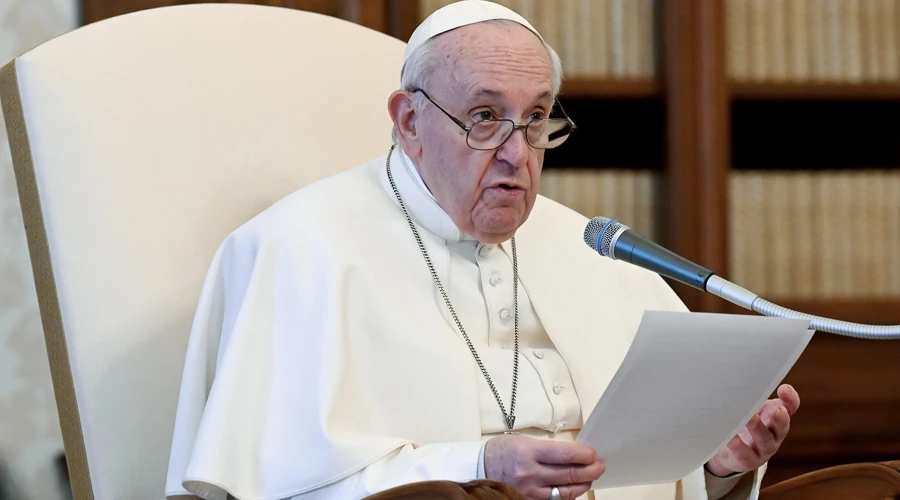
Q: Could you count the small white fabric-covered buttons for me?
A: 6